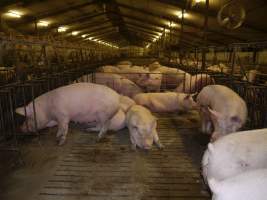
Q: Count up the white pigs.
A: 2